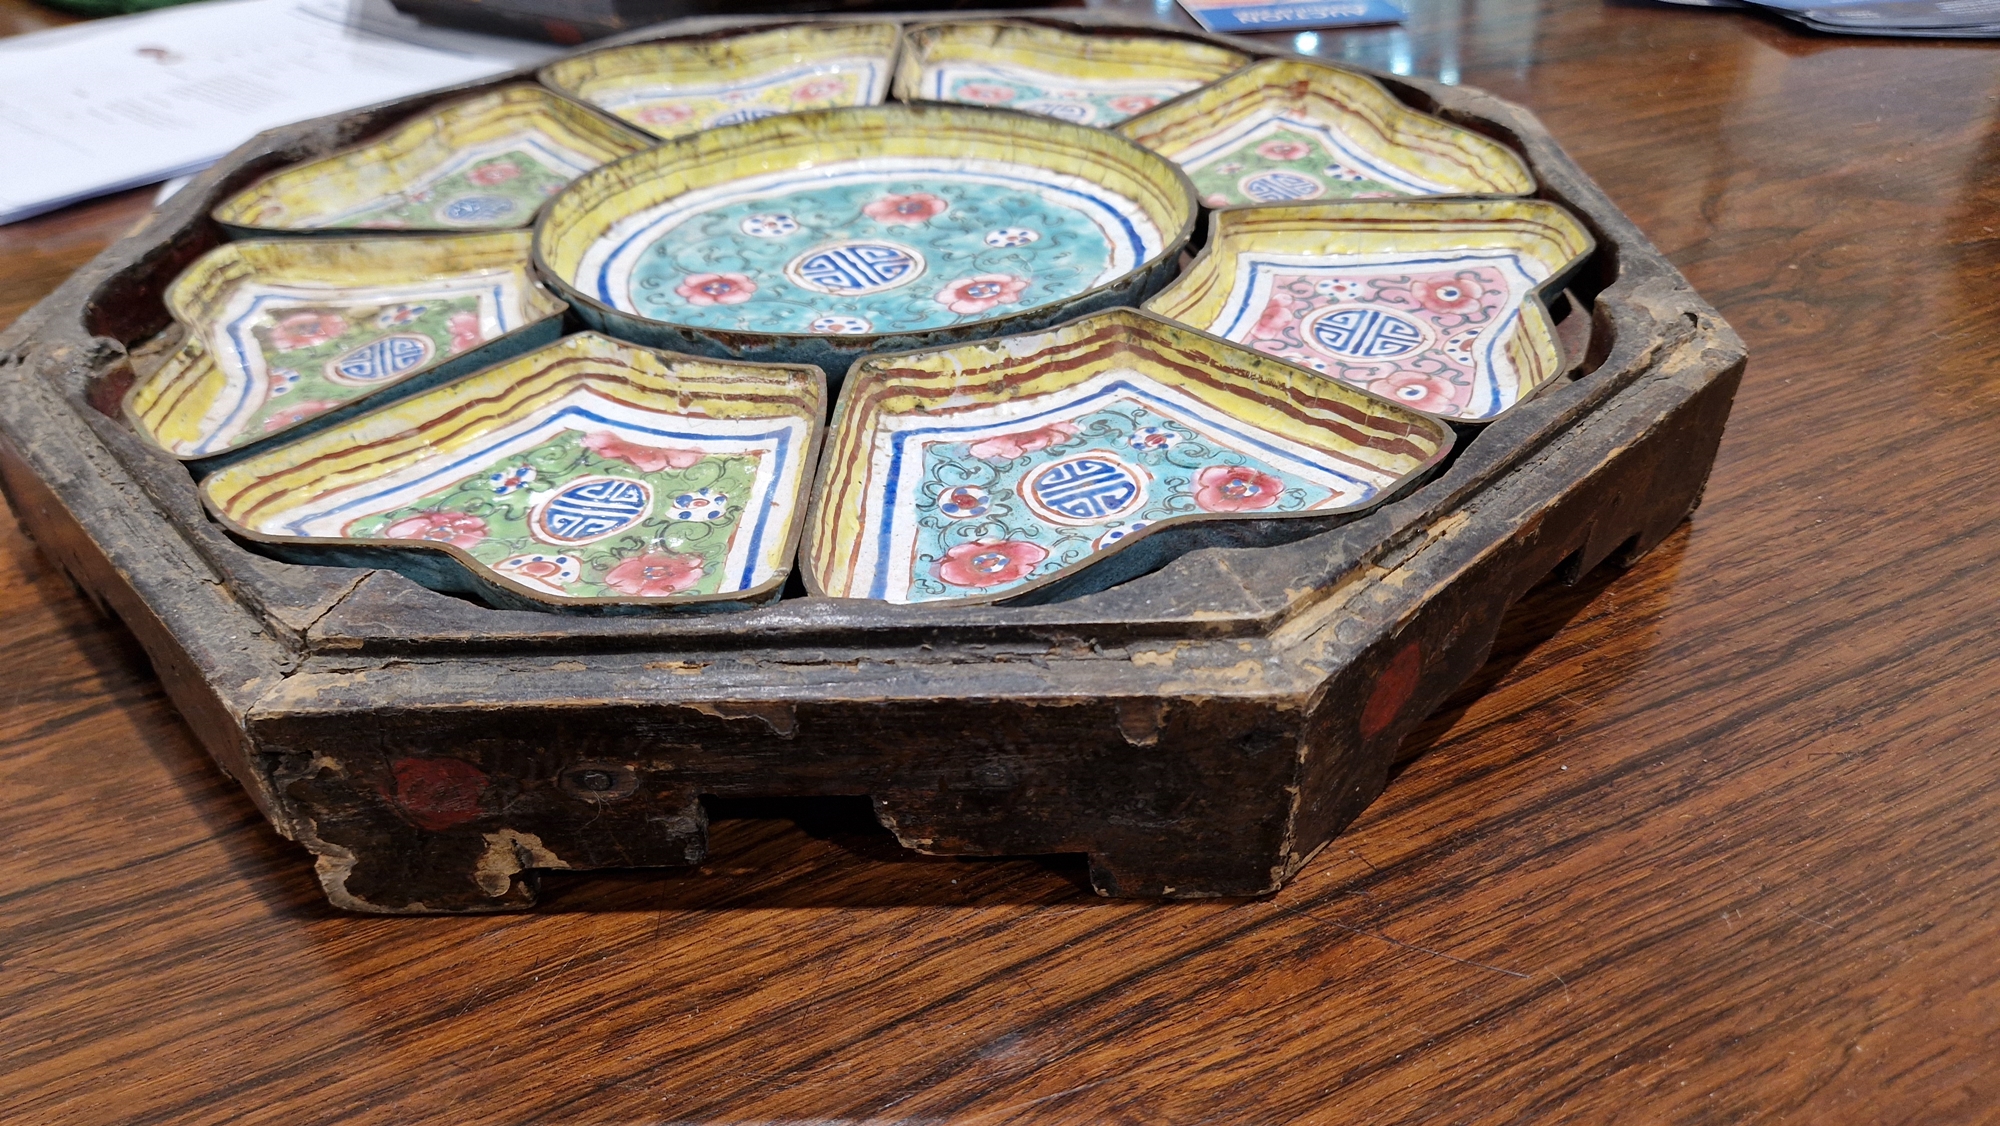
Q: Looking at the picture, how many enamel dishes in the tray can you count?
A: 9